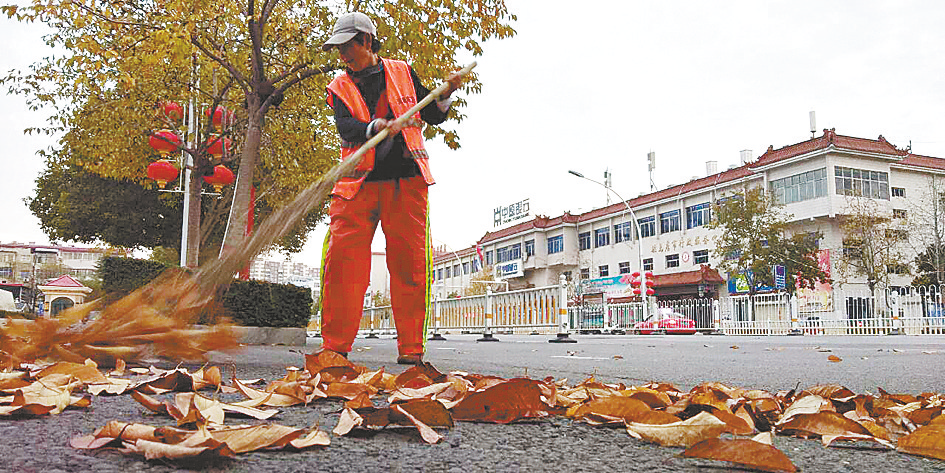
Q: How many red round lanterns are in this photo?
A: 12